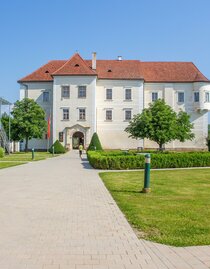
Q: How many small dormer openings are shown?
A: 3